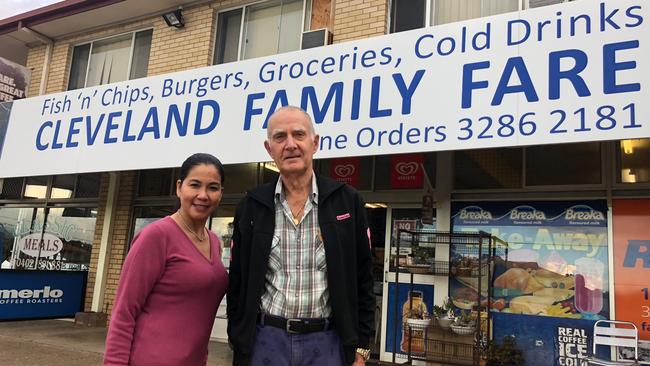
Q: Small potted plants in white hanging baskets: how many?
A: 3